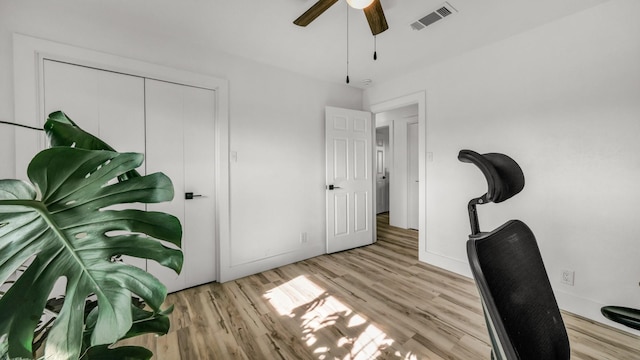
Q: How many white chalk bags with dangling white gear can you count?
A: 0